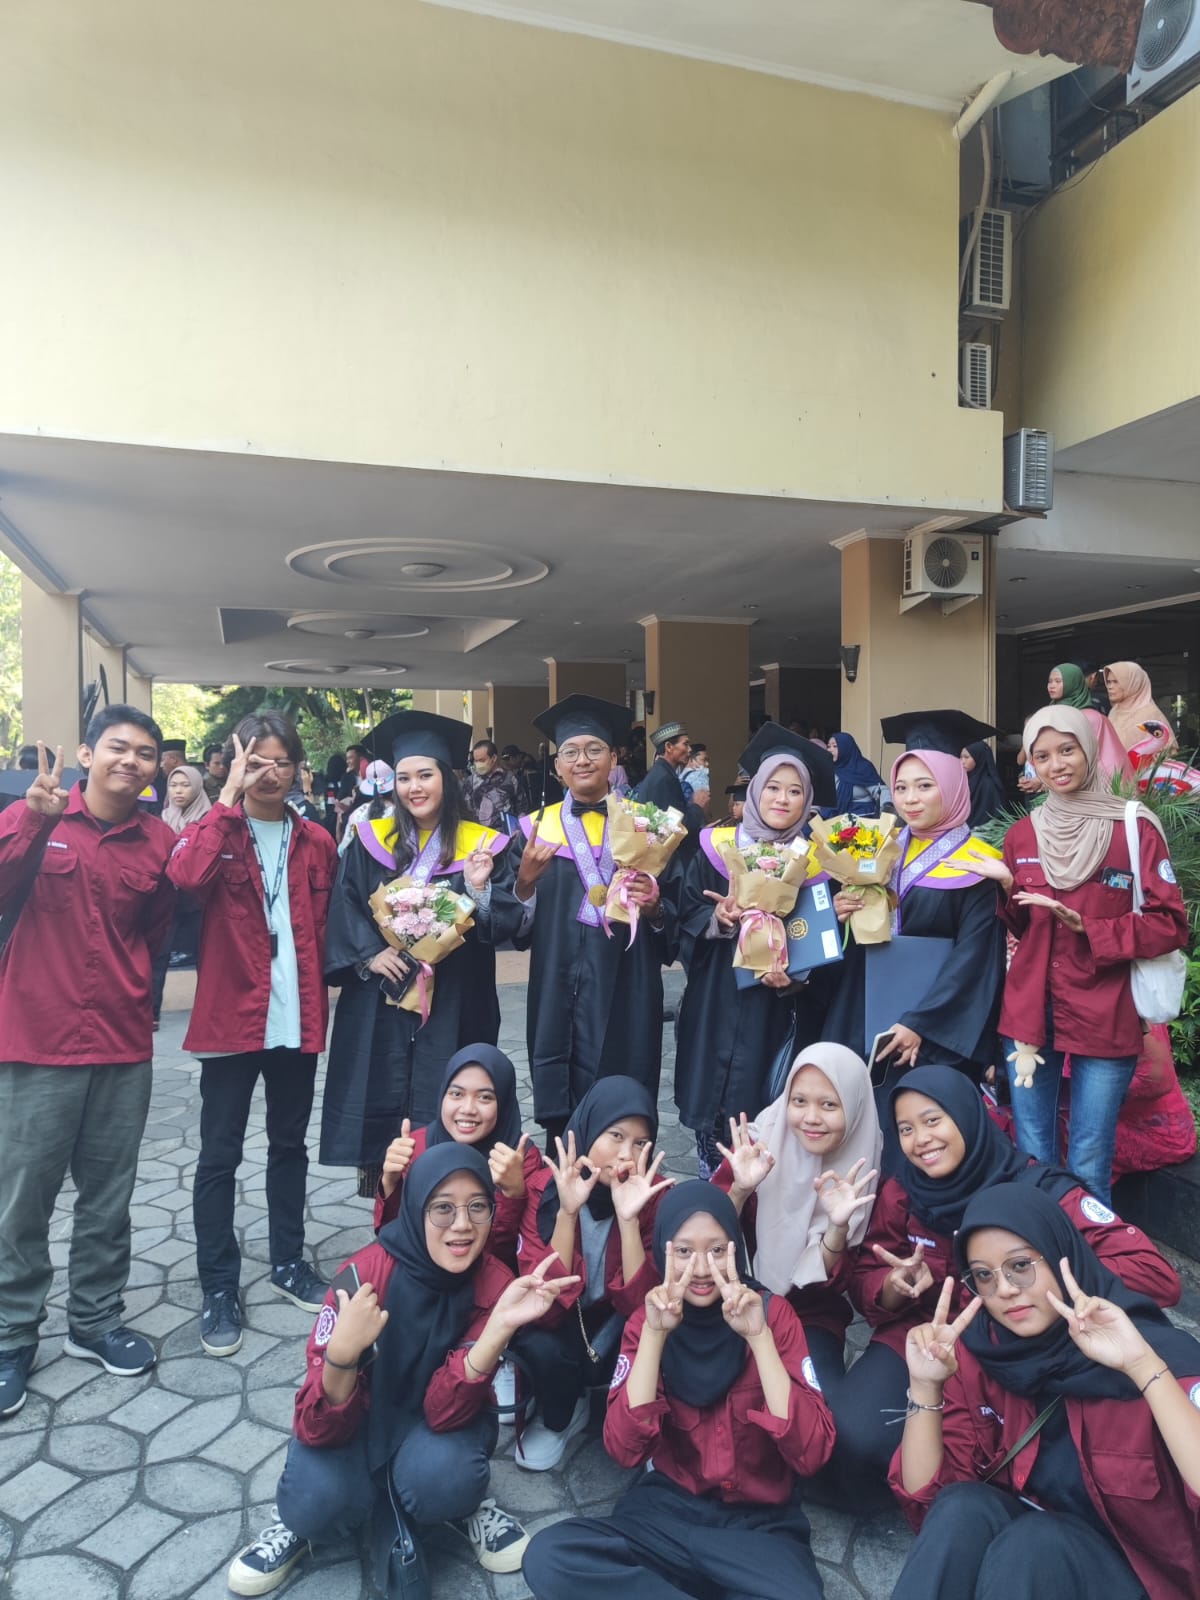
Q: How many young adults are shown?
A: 14